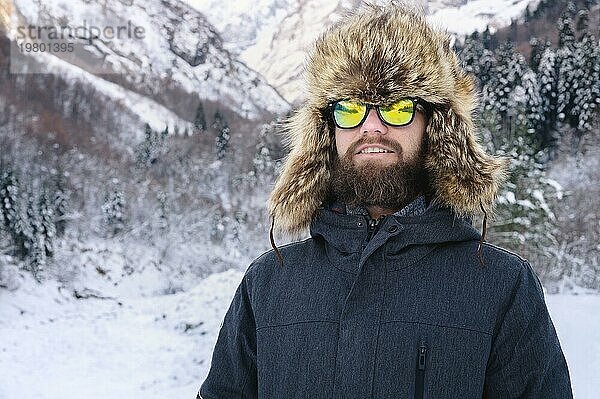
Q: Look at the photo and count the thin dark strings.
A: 2